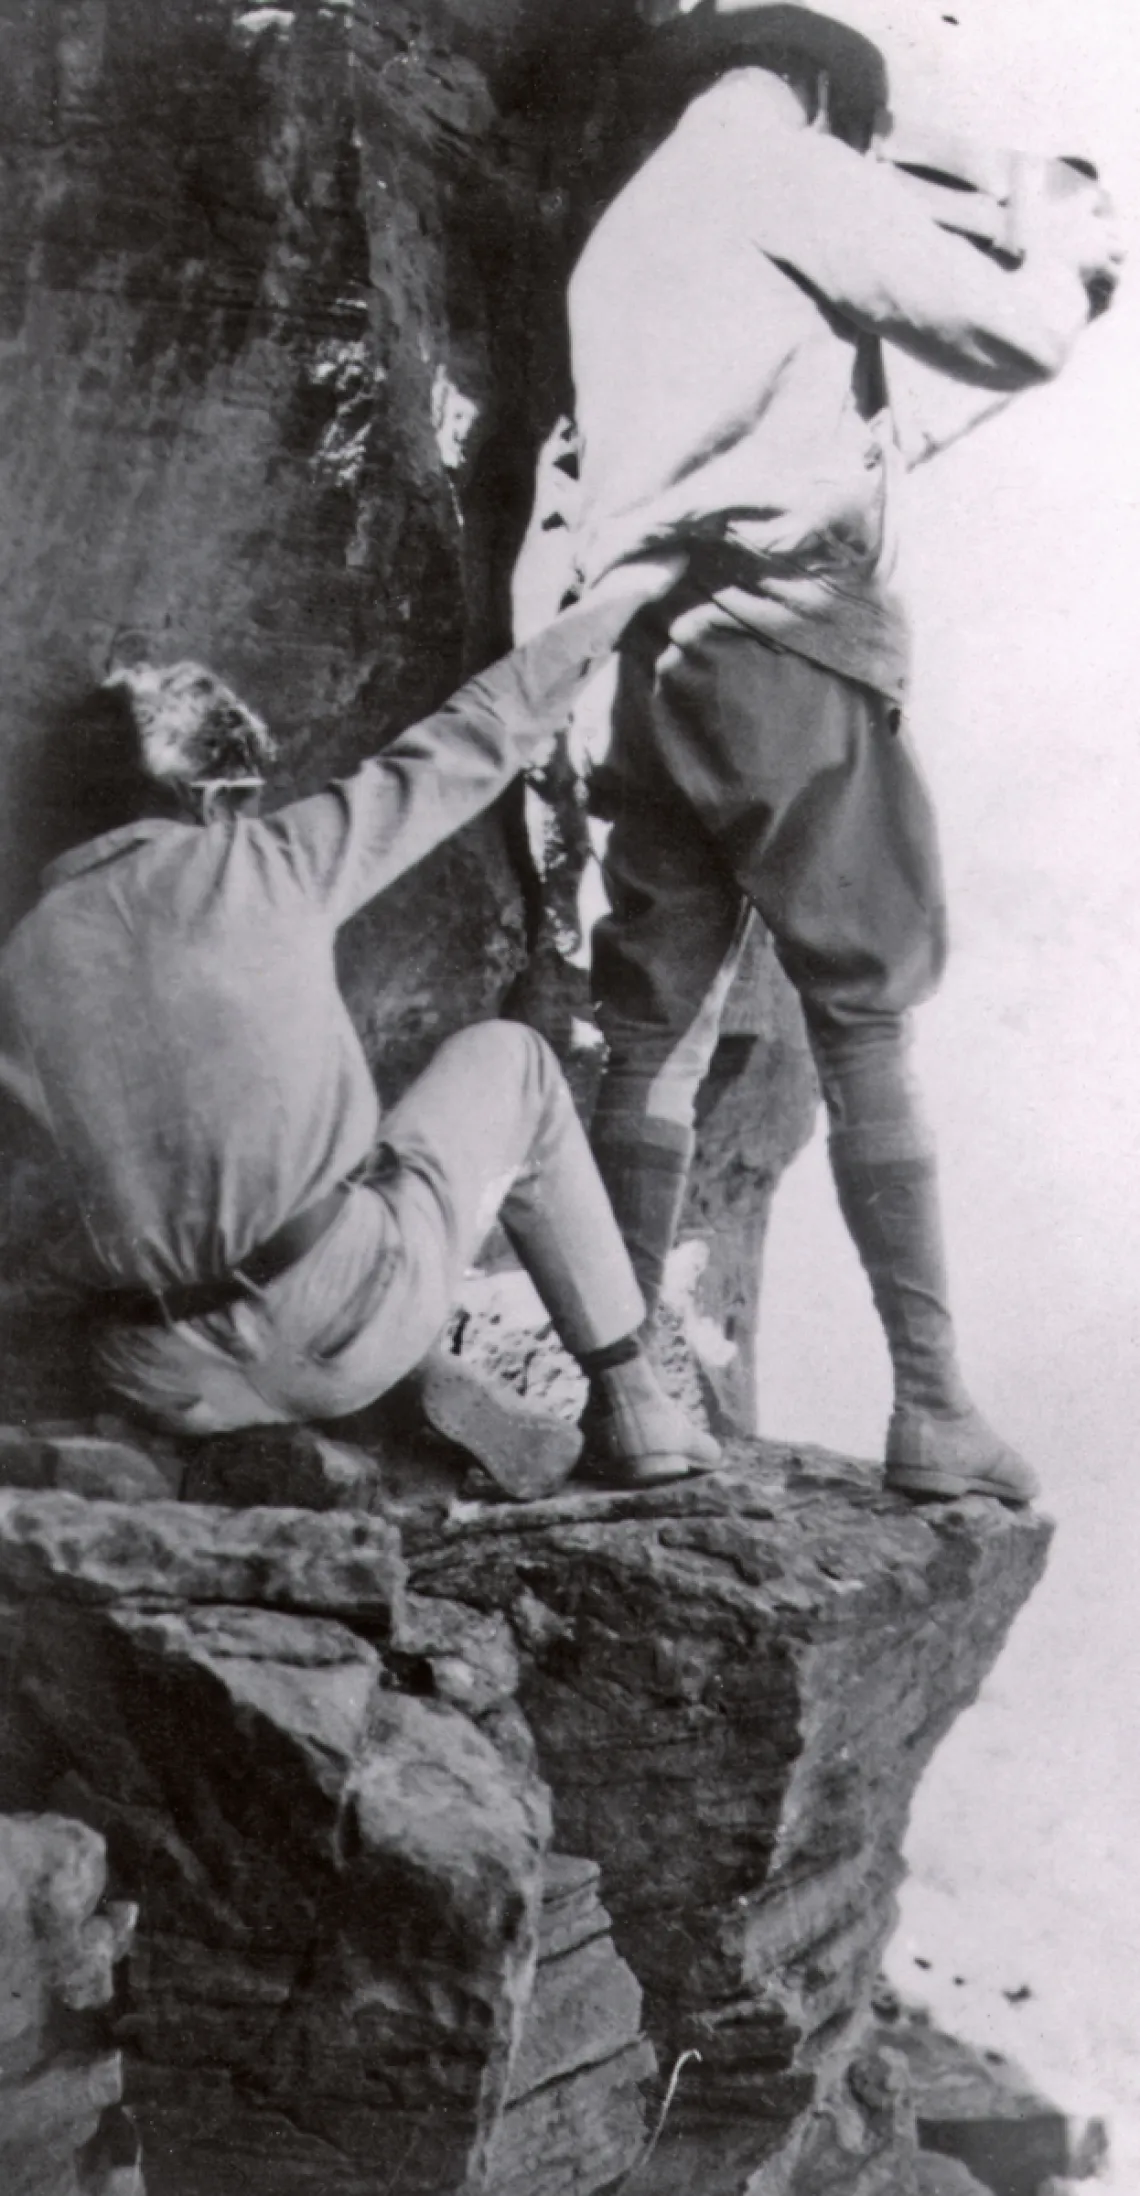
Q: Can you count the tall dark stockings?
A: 2